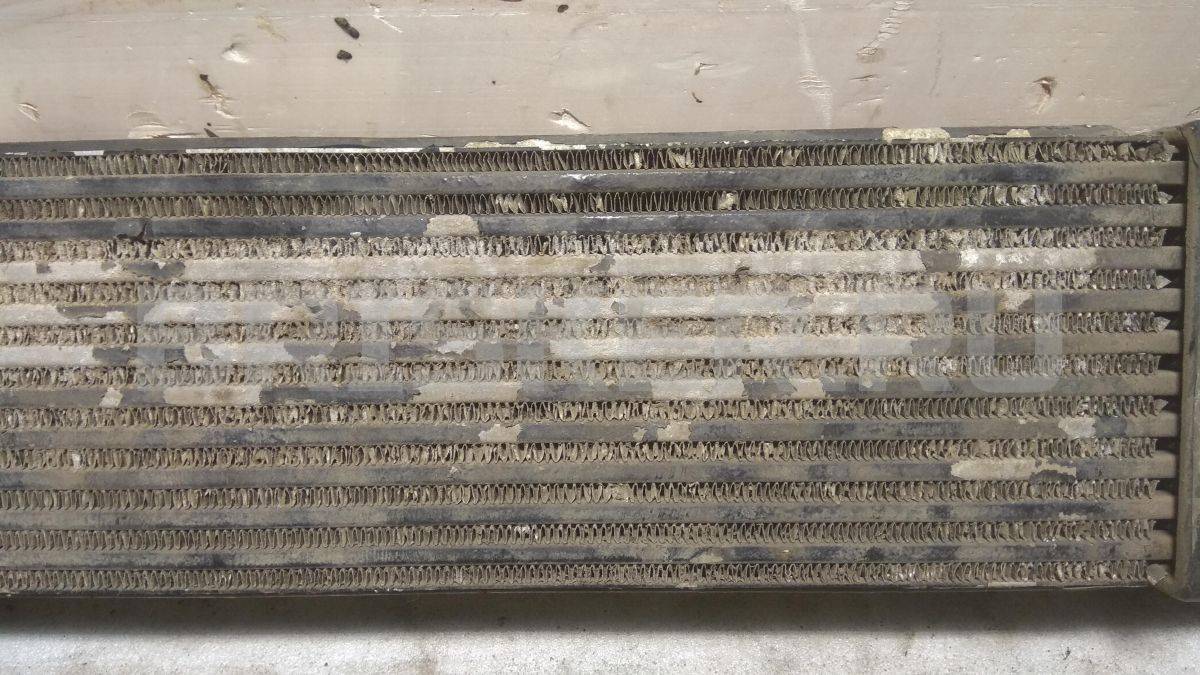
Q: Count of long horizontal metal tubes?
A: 10